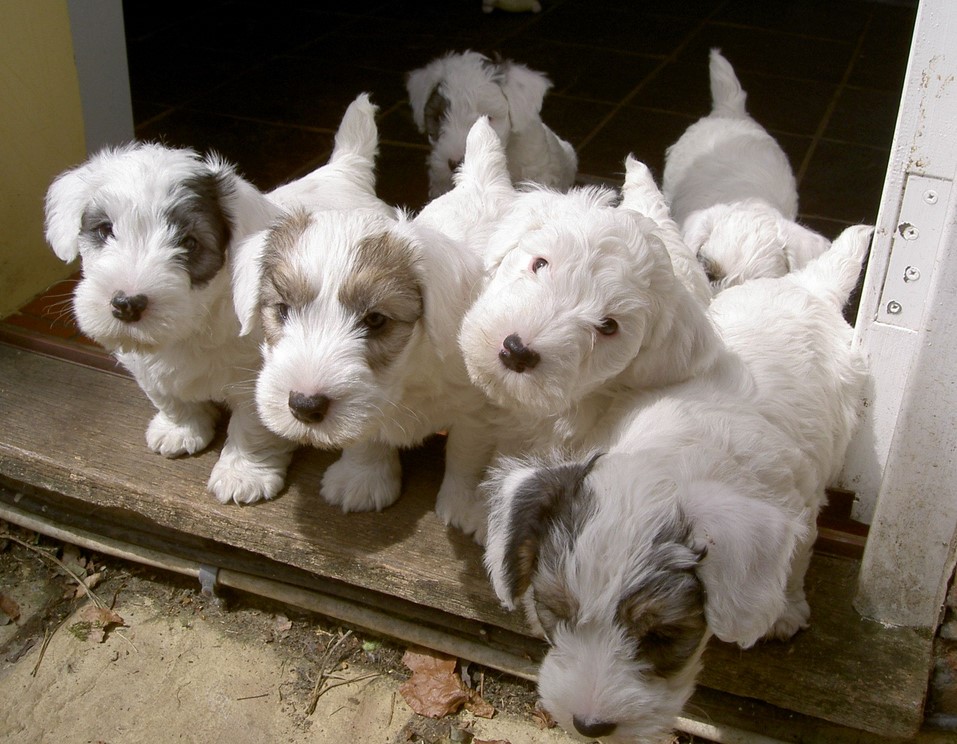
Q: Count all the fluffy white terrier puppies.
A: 6